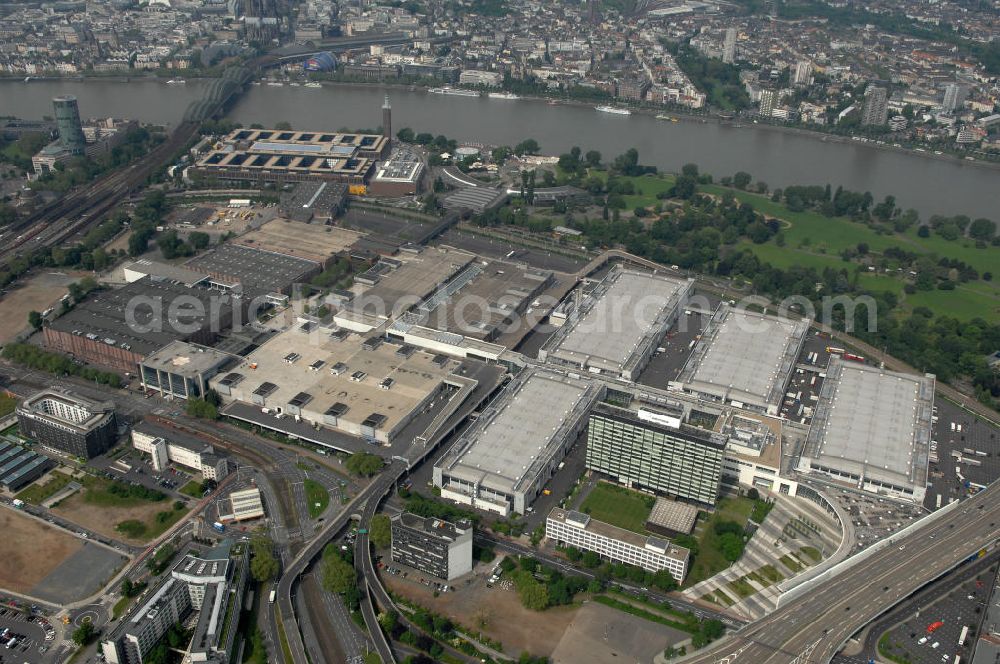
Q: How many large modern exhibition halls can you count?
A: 4